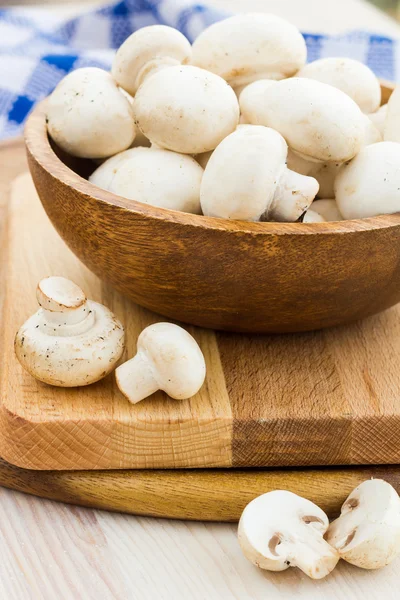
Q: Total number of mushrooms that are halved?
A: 2